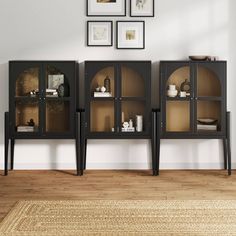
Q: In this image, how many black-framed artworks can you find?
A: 4